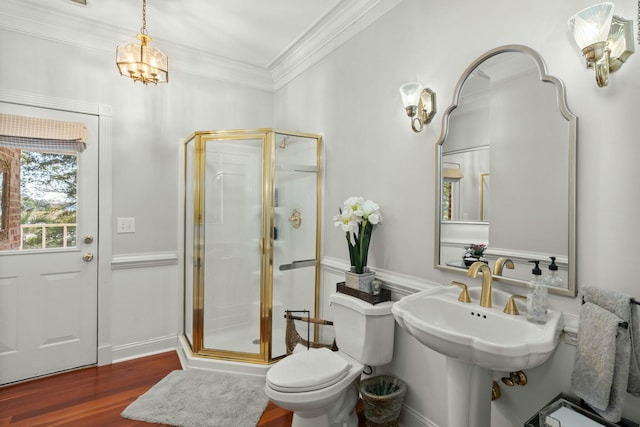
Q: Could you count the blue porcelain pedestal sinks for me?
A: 0